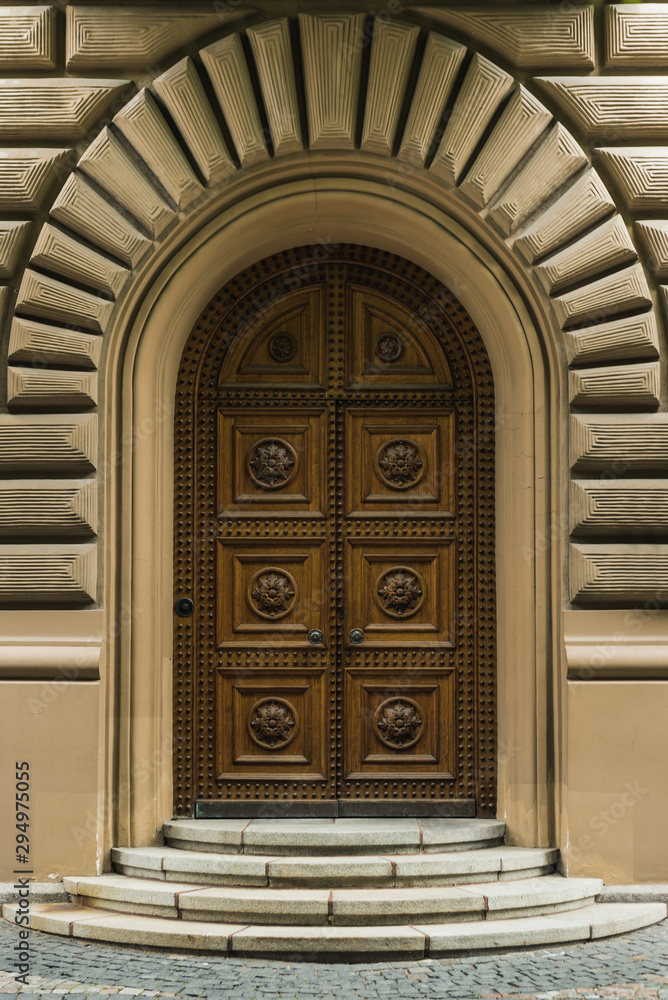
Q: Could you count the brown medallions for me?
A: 8